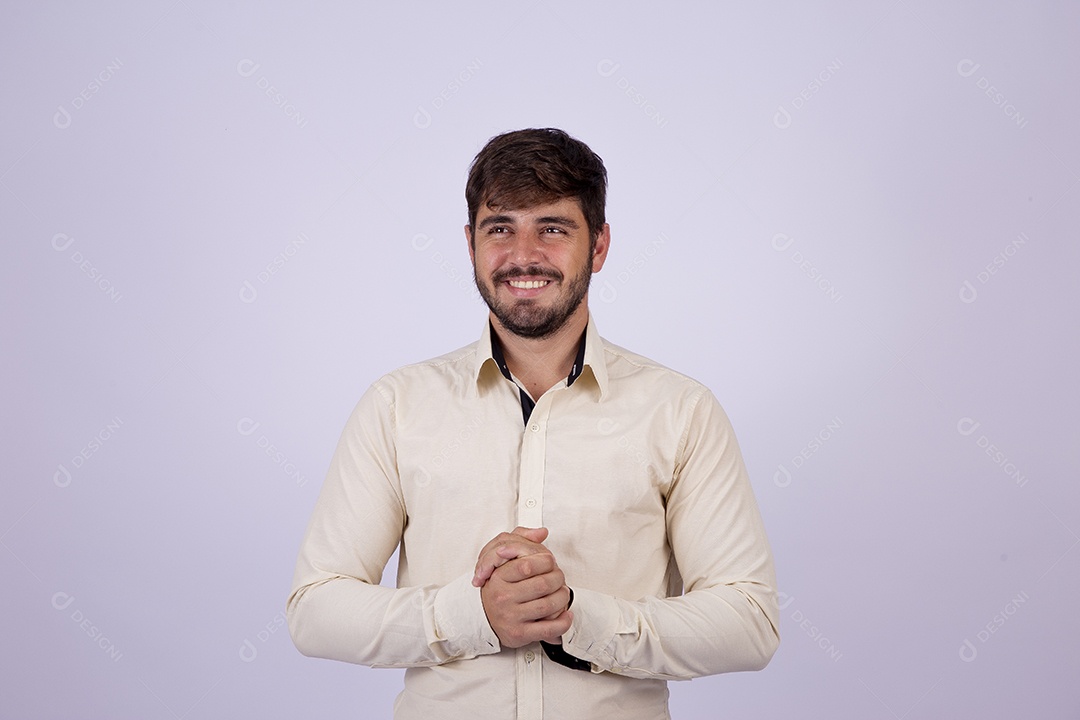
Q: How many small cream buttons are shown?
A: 3